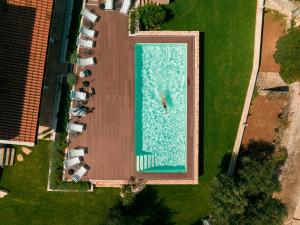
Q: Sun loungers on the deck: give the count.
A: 12